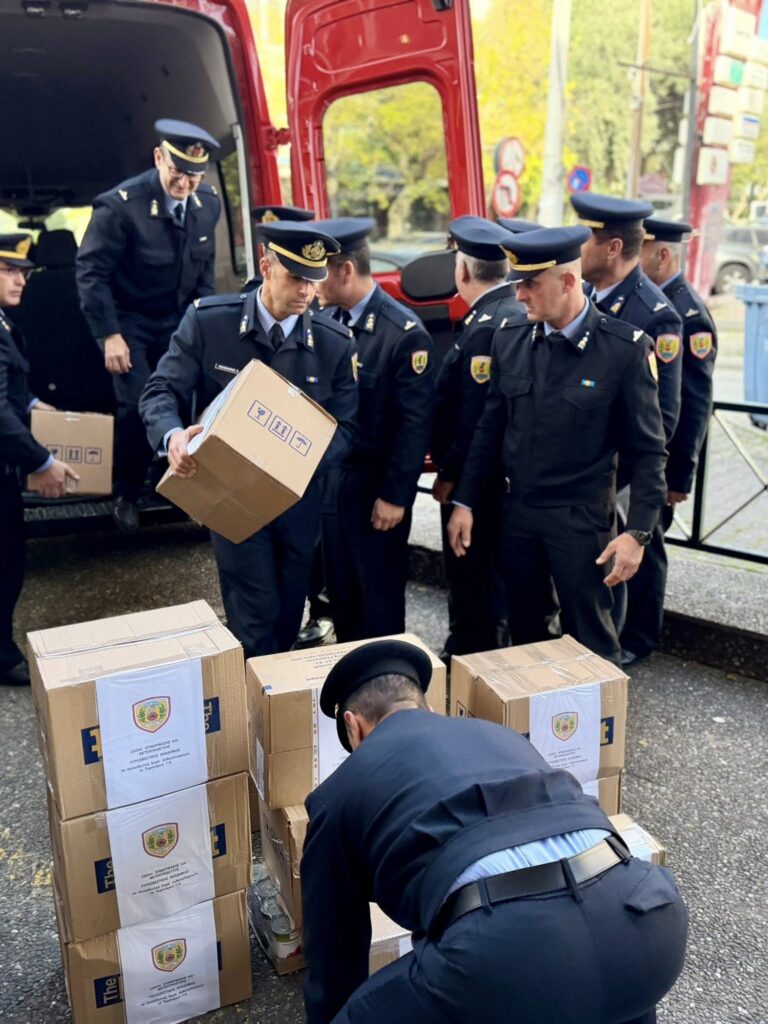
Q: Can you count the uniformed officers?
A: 11